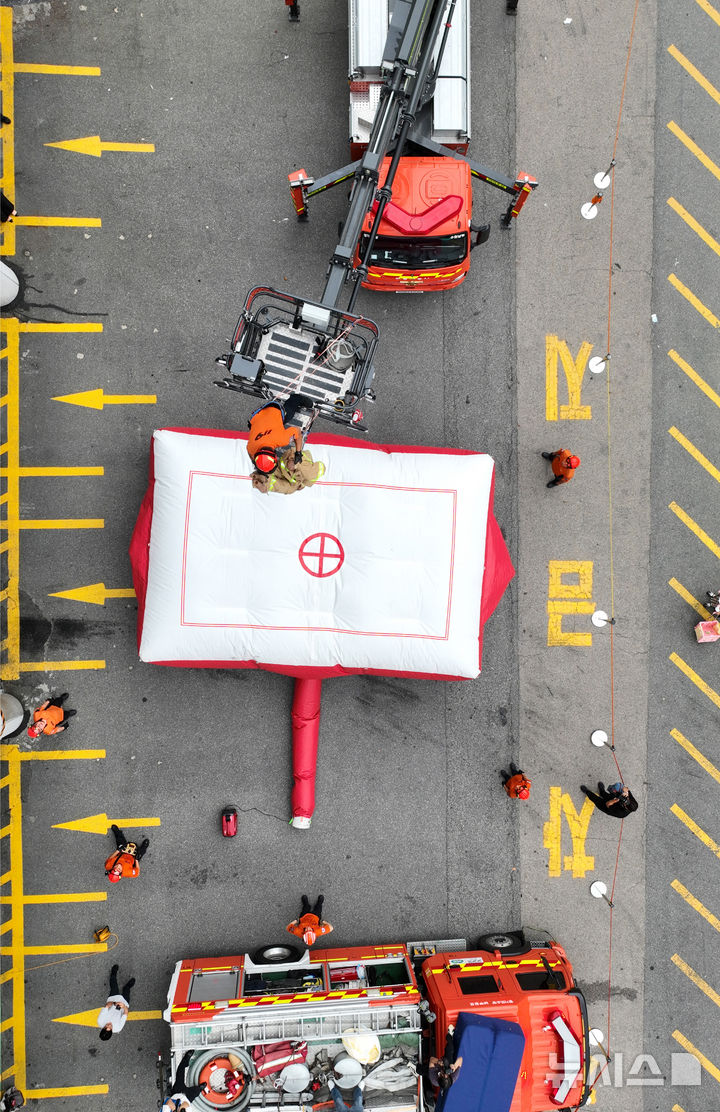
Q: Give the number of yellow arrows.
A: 5